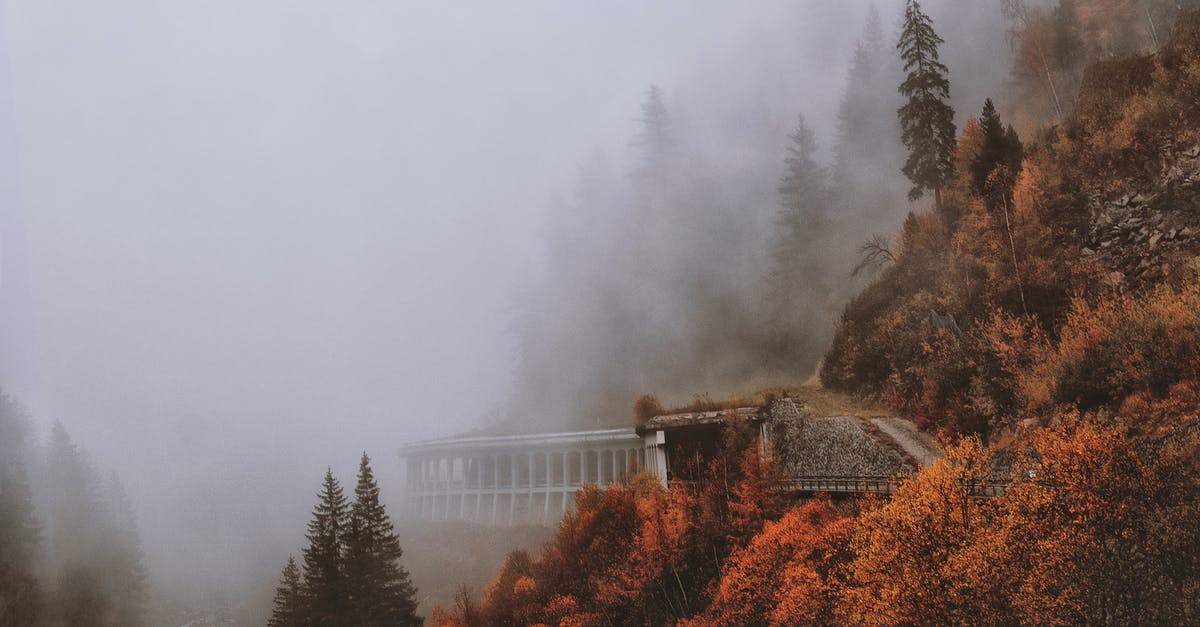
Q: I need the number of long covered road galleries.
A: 1